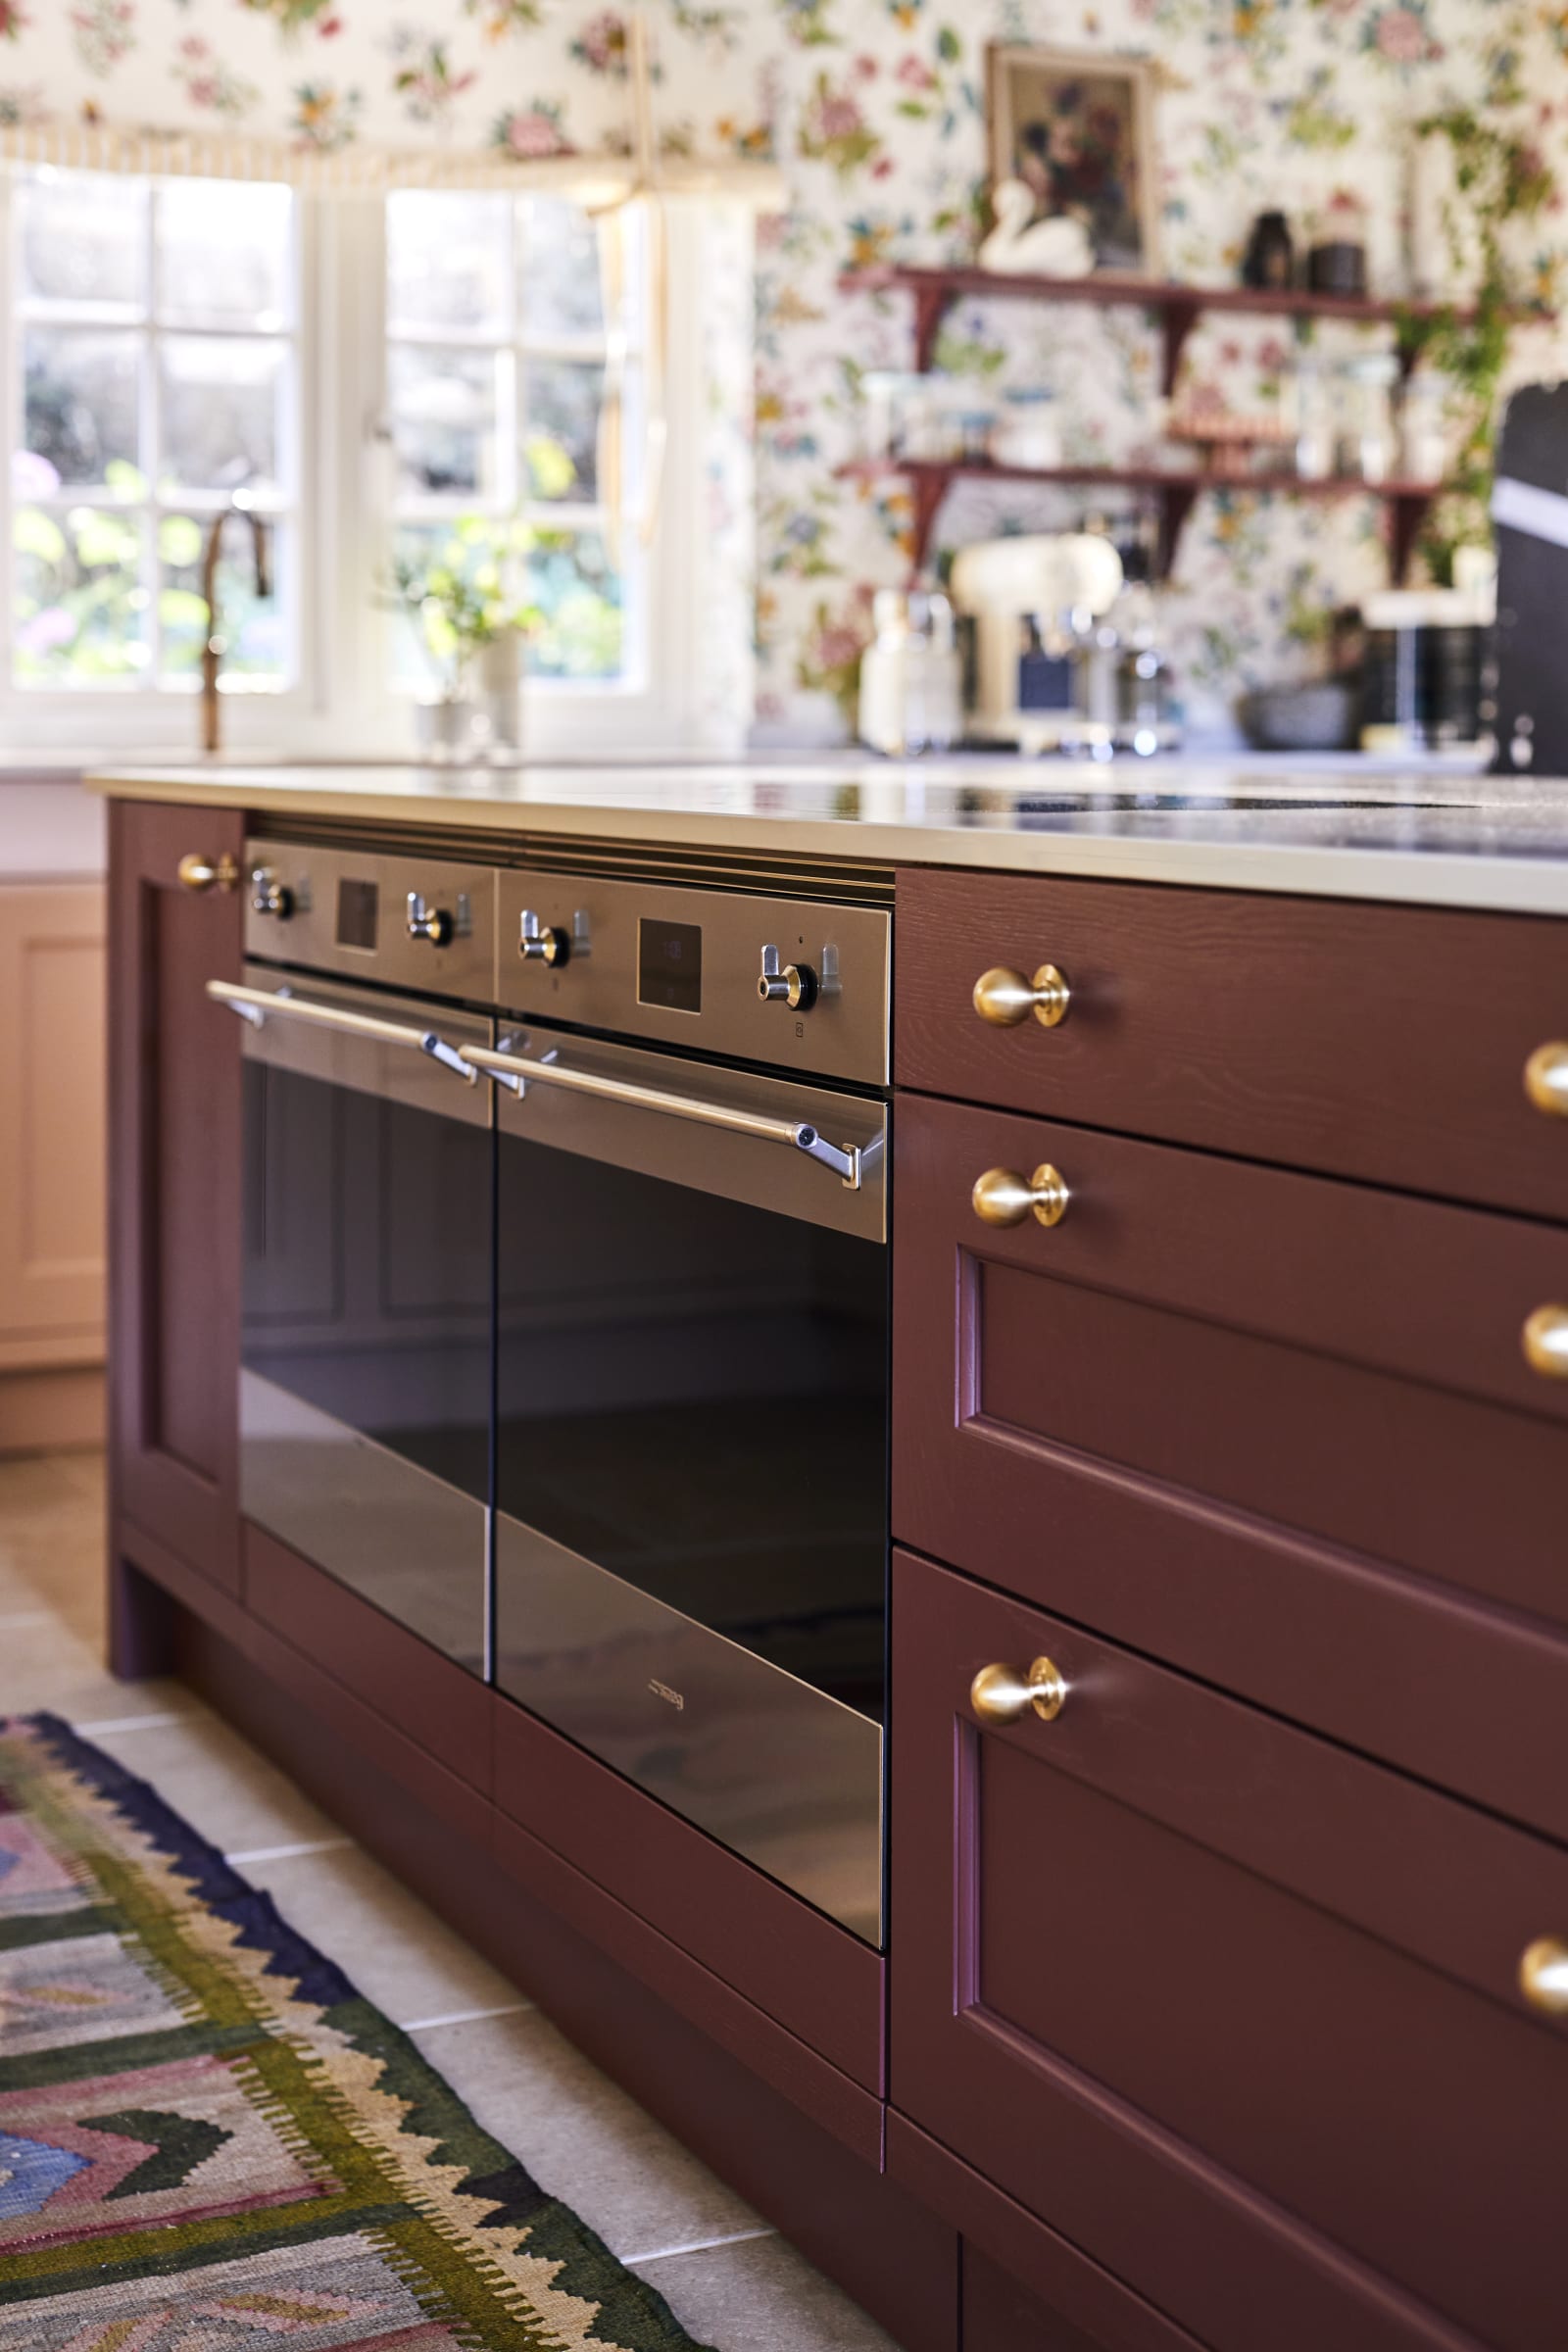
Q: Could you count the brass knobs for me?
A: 7